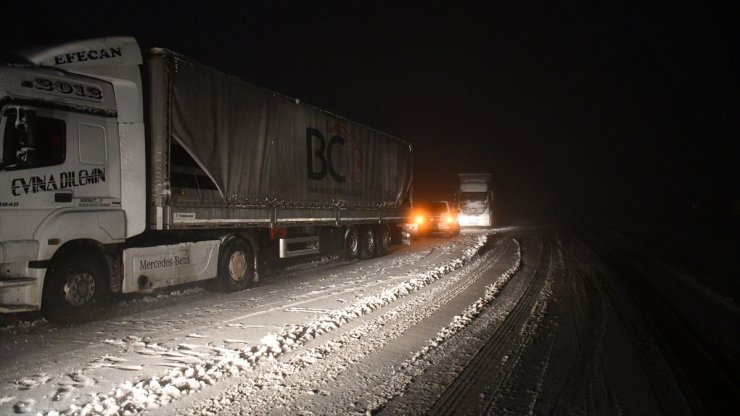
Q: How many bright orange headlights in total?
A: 2